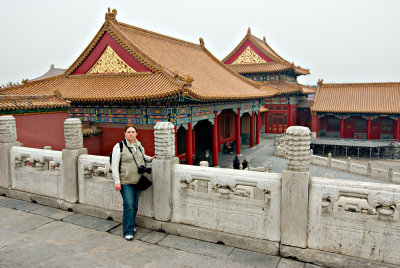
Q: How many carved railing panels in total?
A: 4